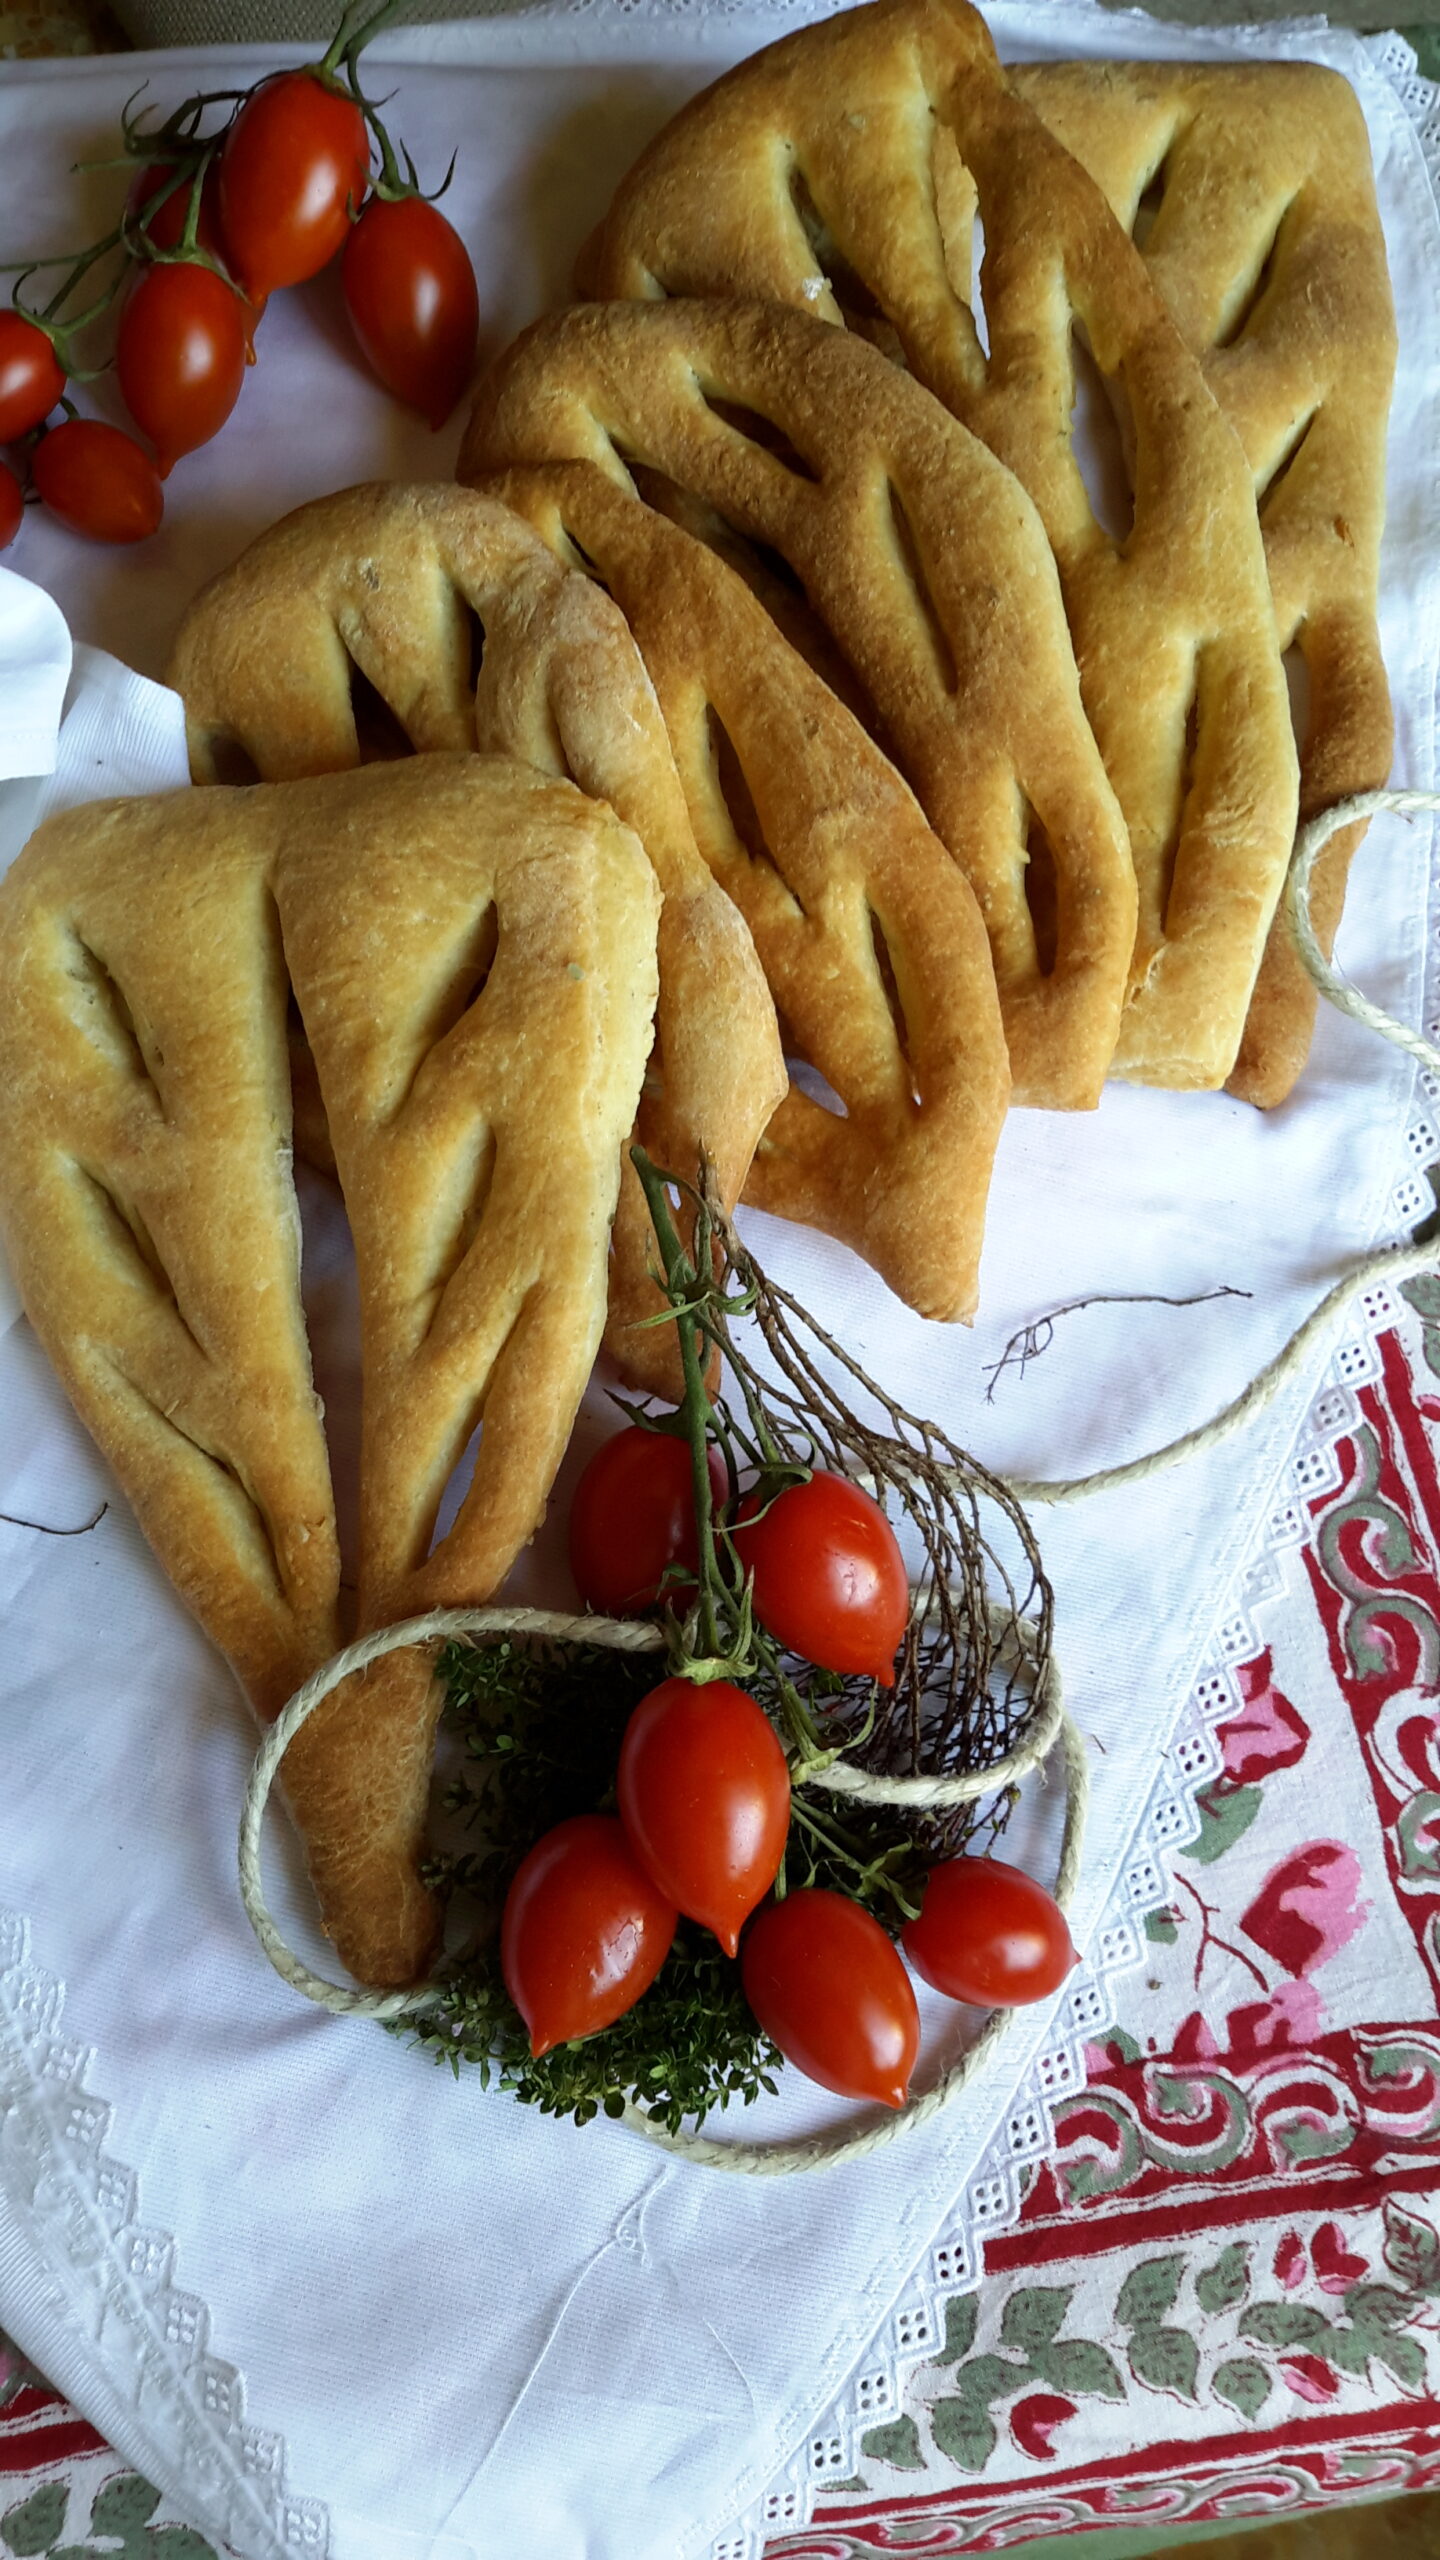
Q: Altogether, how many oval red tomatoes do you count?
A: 13